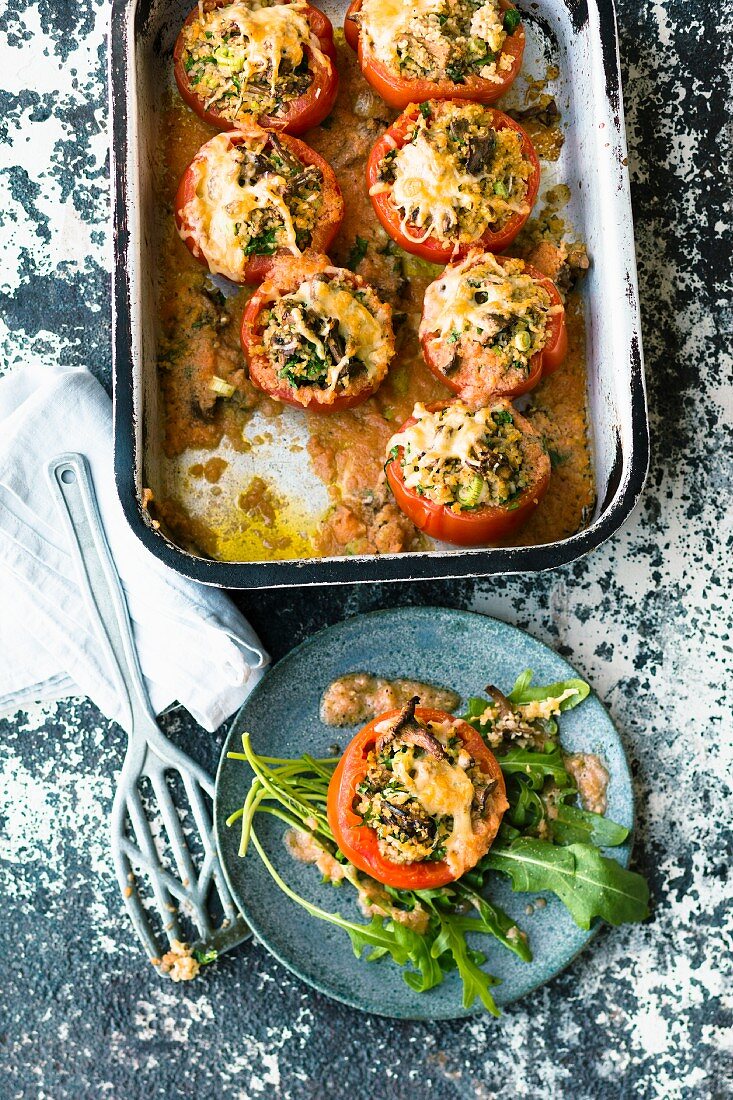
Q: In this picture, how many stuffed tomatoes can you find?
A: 8